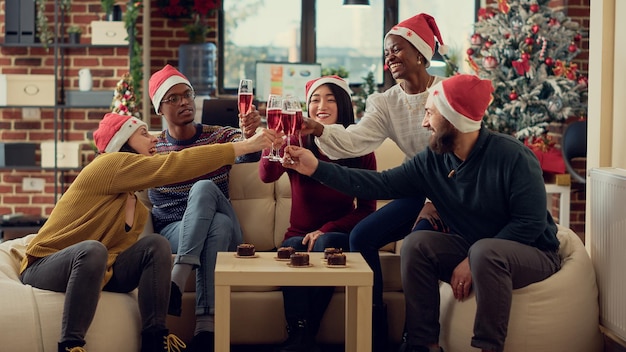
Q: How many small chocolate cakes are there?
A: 5